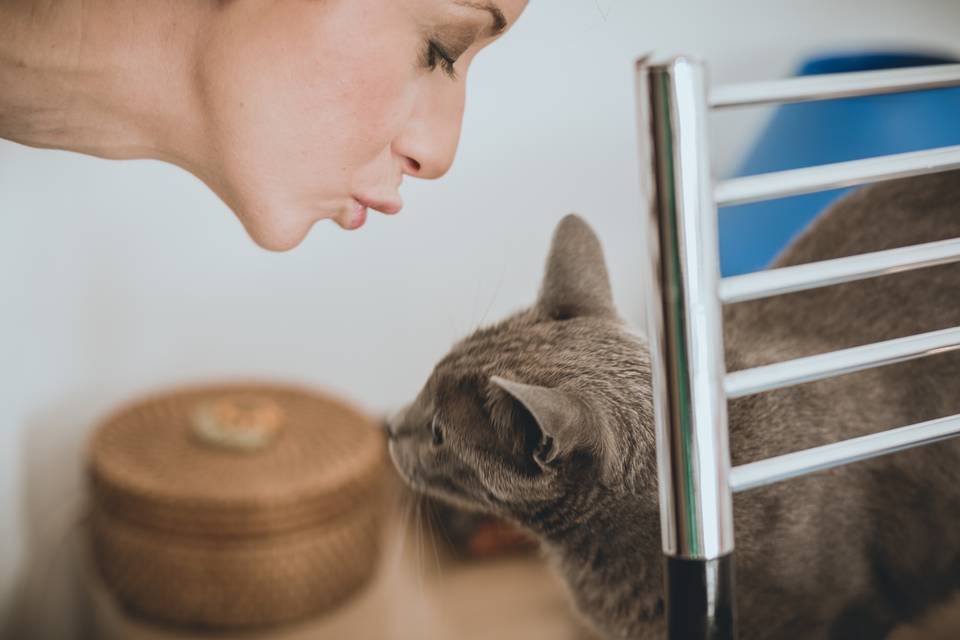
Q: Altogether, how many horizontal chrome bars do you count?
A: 5